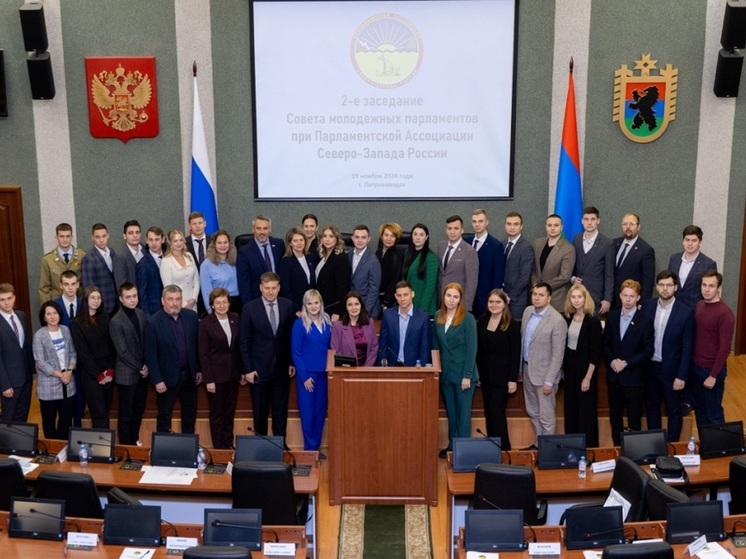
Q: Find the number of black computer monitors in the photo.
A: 14